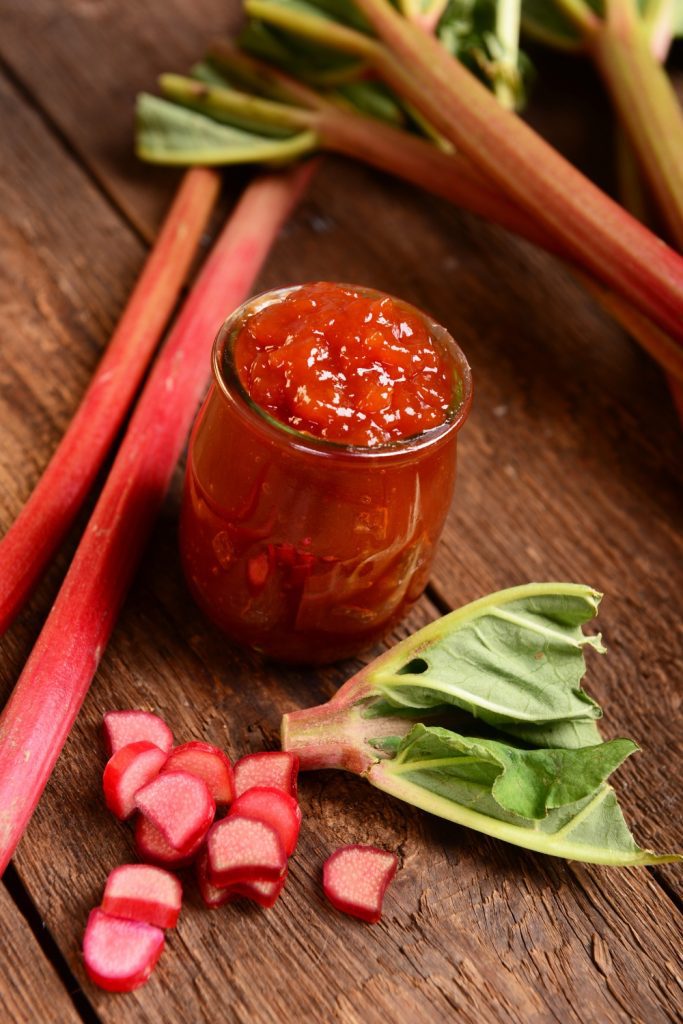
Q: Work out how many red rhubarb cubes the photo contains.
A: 12